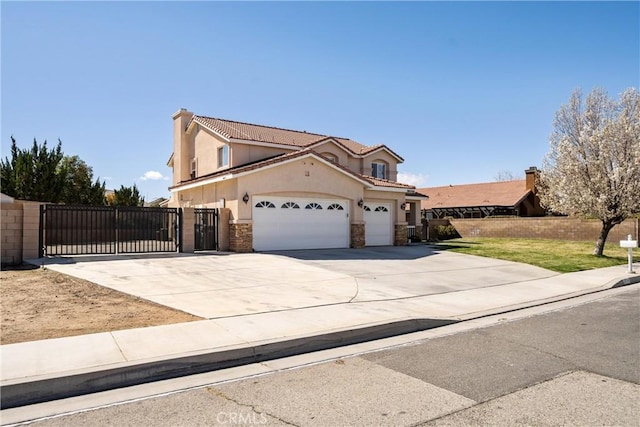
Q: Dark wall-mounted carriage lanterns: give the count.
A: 3